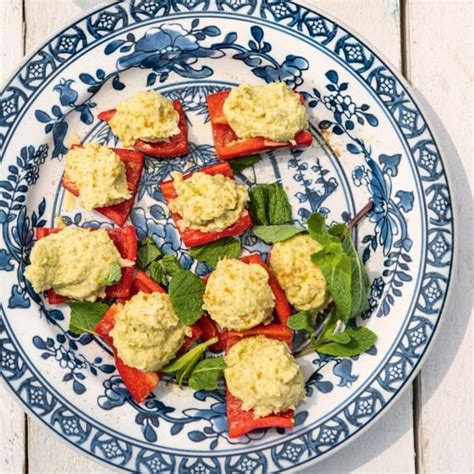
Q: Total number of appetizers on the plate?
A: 9